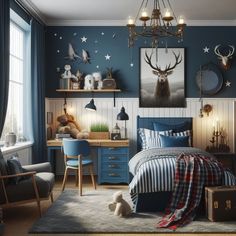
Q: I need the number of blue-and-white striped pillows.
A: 2